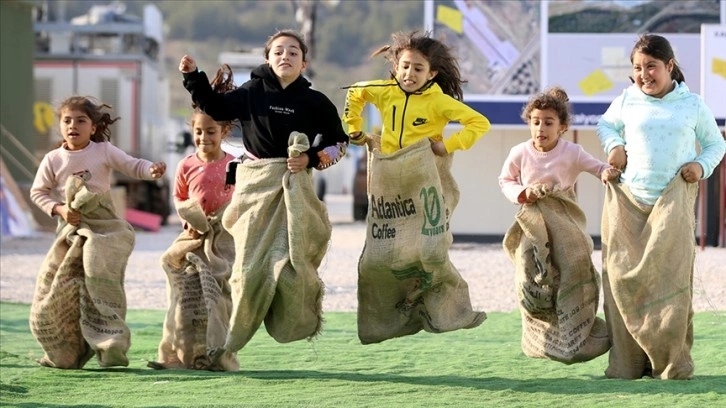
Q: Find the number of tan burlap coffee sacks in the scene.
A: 6